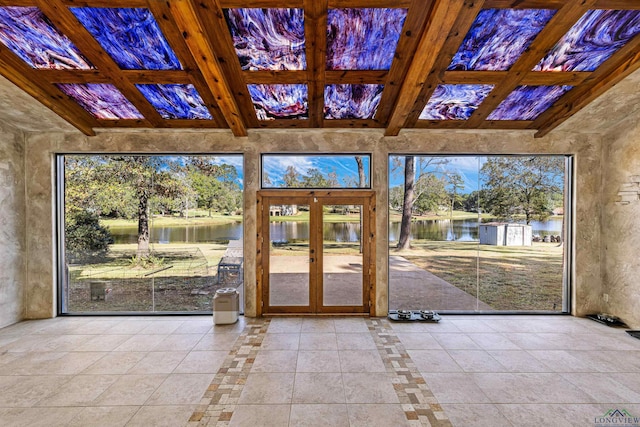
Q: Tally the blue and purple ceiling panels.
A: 12